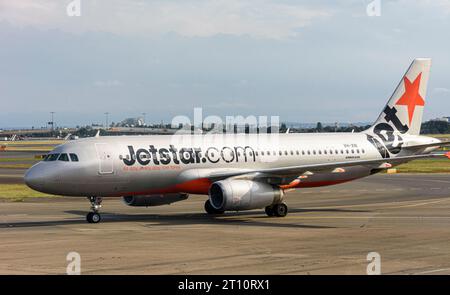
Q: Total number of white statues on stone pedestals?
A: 0